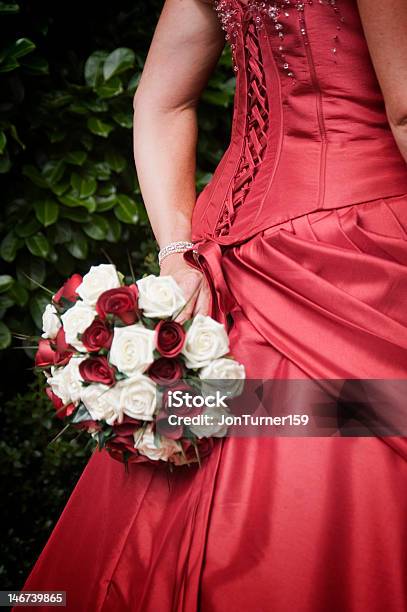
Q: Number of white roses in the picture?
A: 12